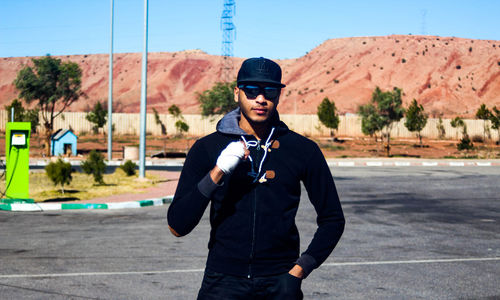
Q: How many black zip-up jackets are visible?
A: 1